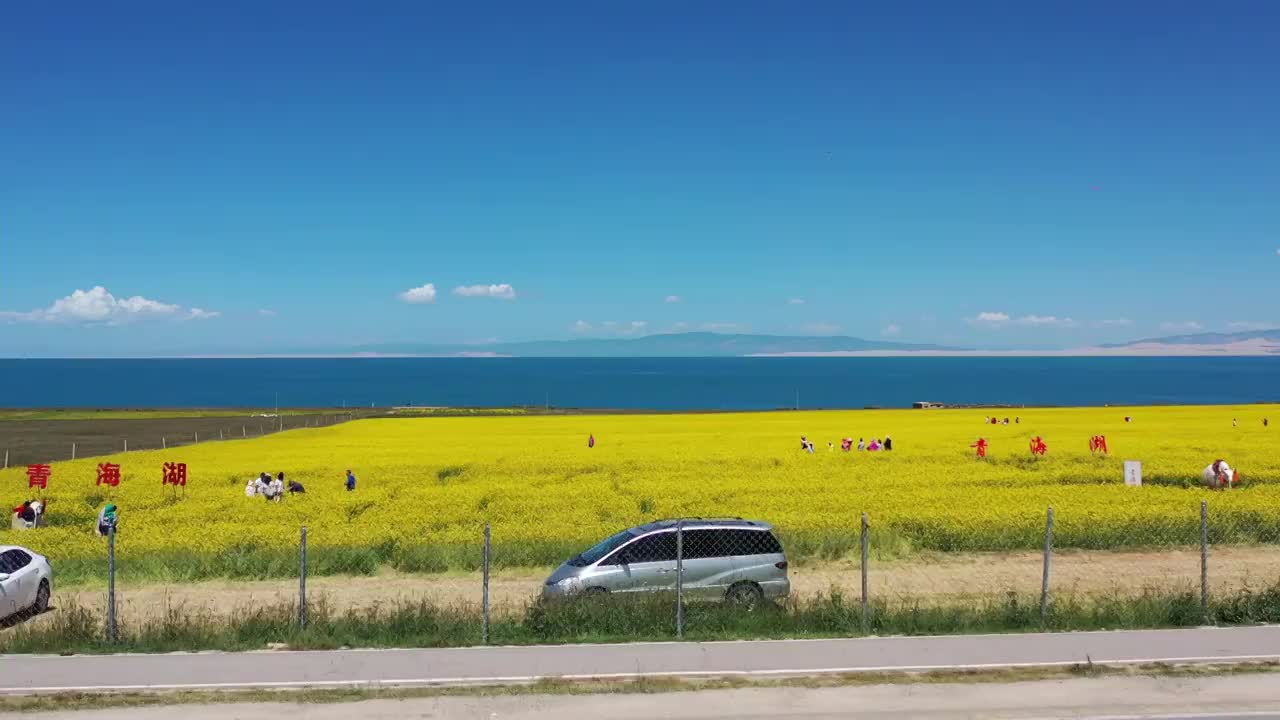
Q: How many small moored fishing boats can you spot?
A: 0